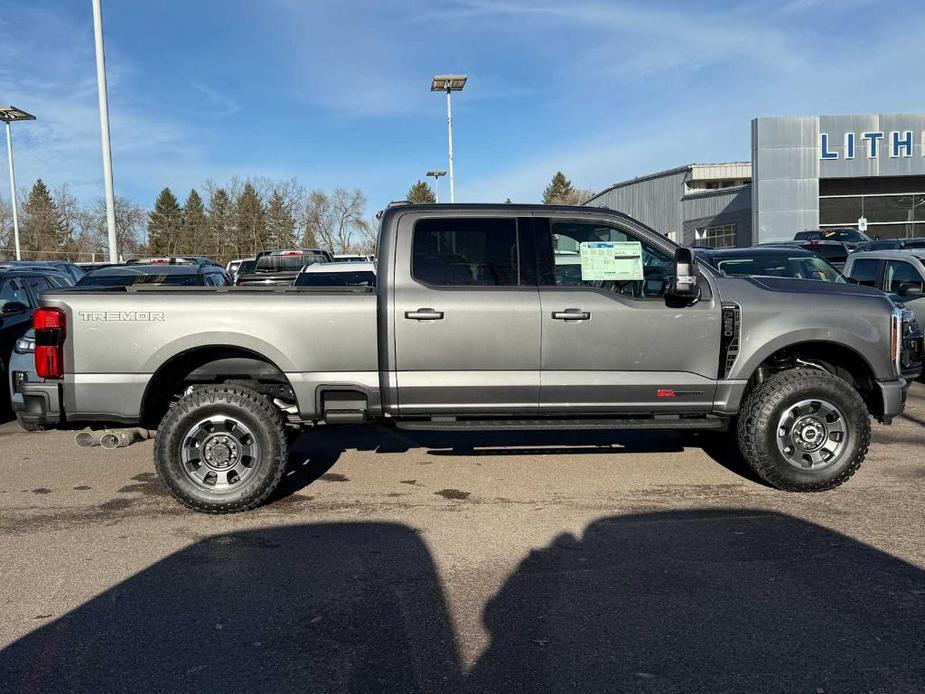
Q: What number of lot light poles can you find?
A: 4